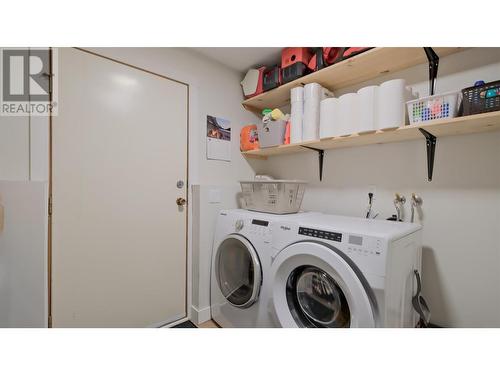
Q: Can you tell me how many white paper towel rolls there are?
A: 4